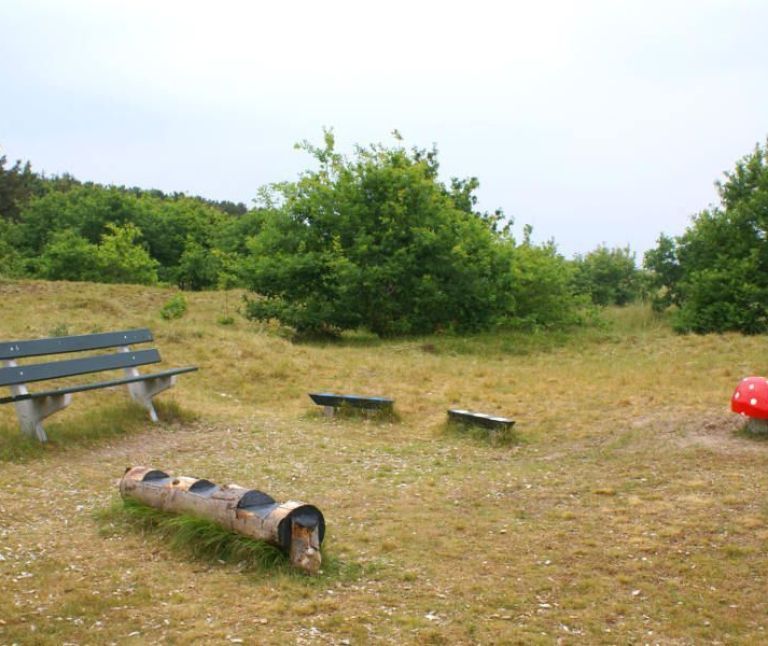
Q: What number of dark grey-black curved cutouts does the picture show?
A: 3